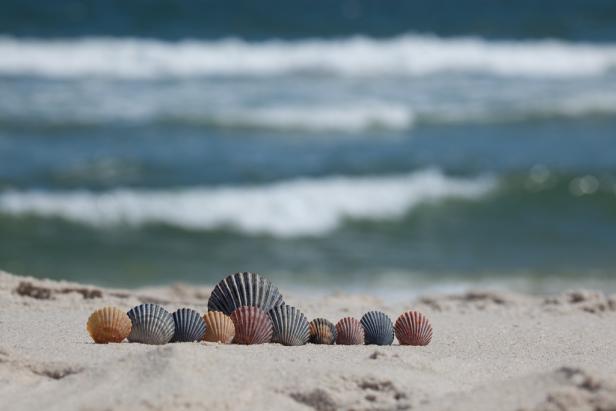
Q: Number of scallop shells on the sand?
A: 11